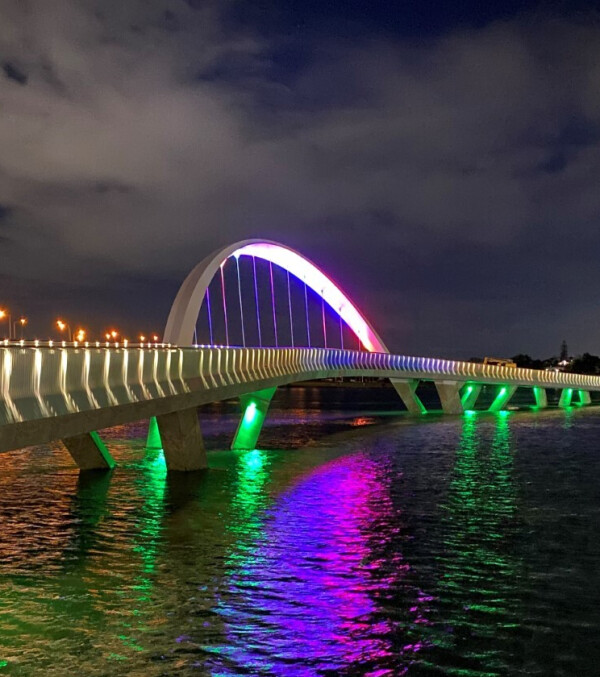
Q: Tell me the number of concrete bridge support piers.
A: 11